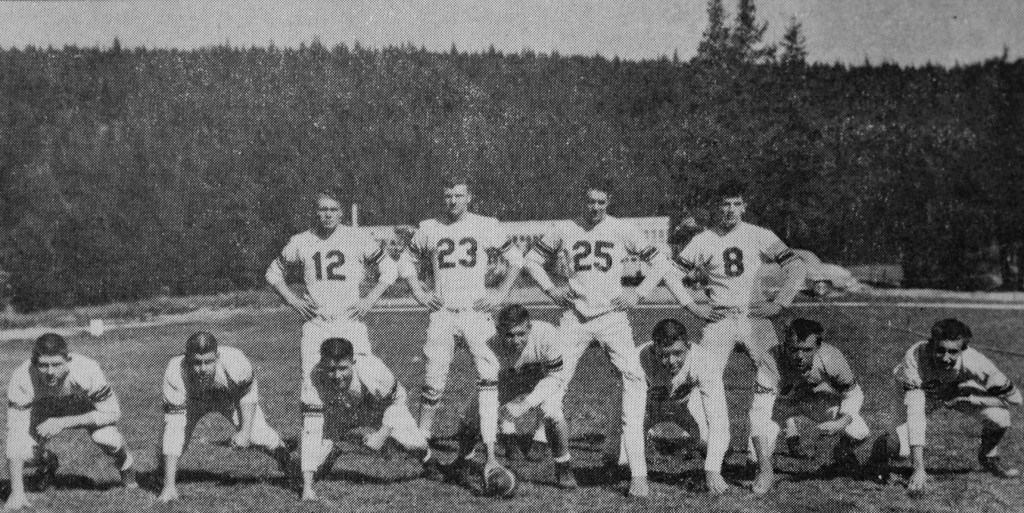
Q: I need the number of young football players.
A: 11